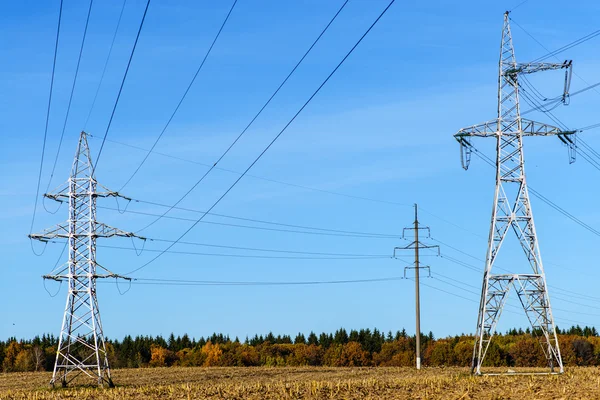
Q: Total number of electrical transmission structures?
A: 3